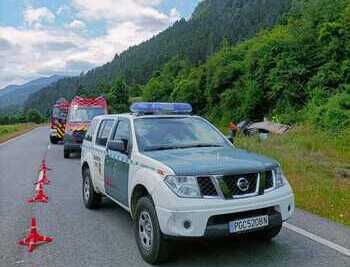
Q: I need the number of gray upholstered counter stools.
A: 0